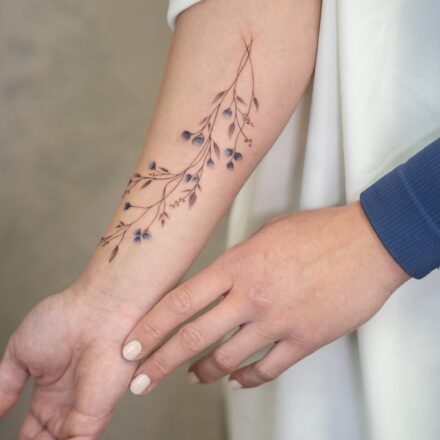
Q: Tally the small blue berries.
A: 14